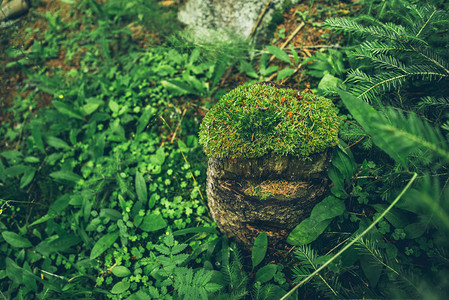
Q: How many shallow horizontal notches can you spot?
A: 2